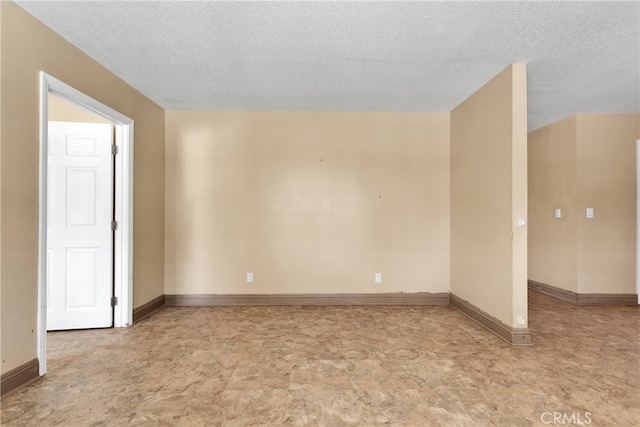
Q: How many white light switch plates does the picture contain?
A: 2